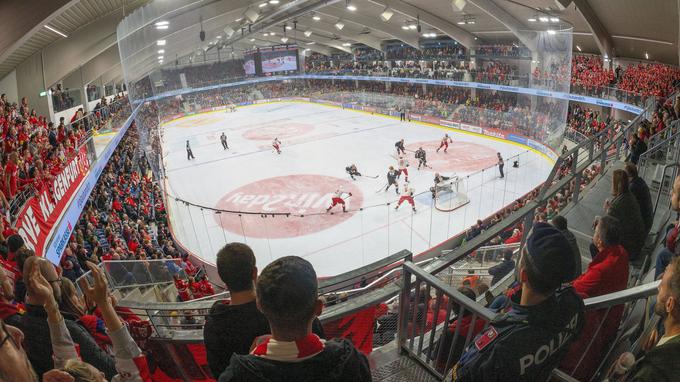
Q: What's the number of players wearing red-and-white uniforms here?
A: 5